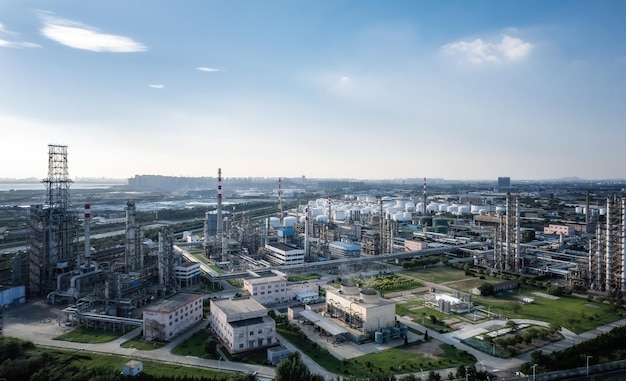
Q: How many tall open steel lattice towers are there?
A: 1